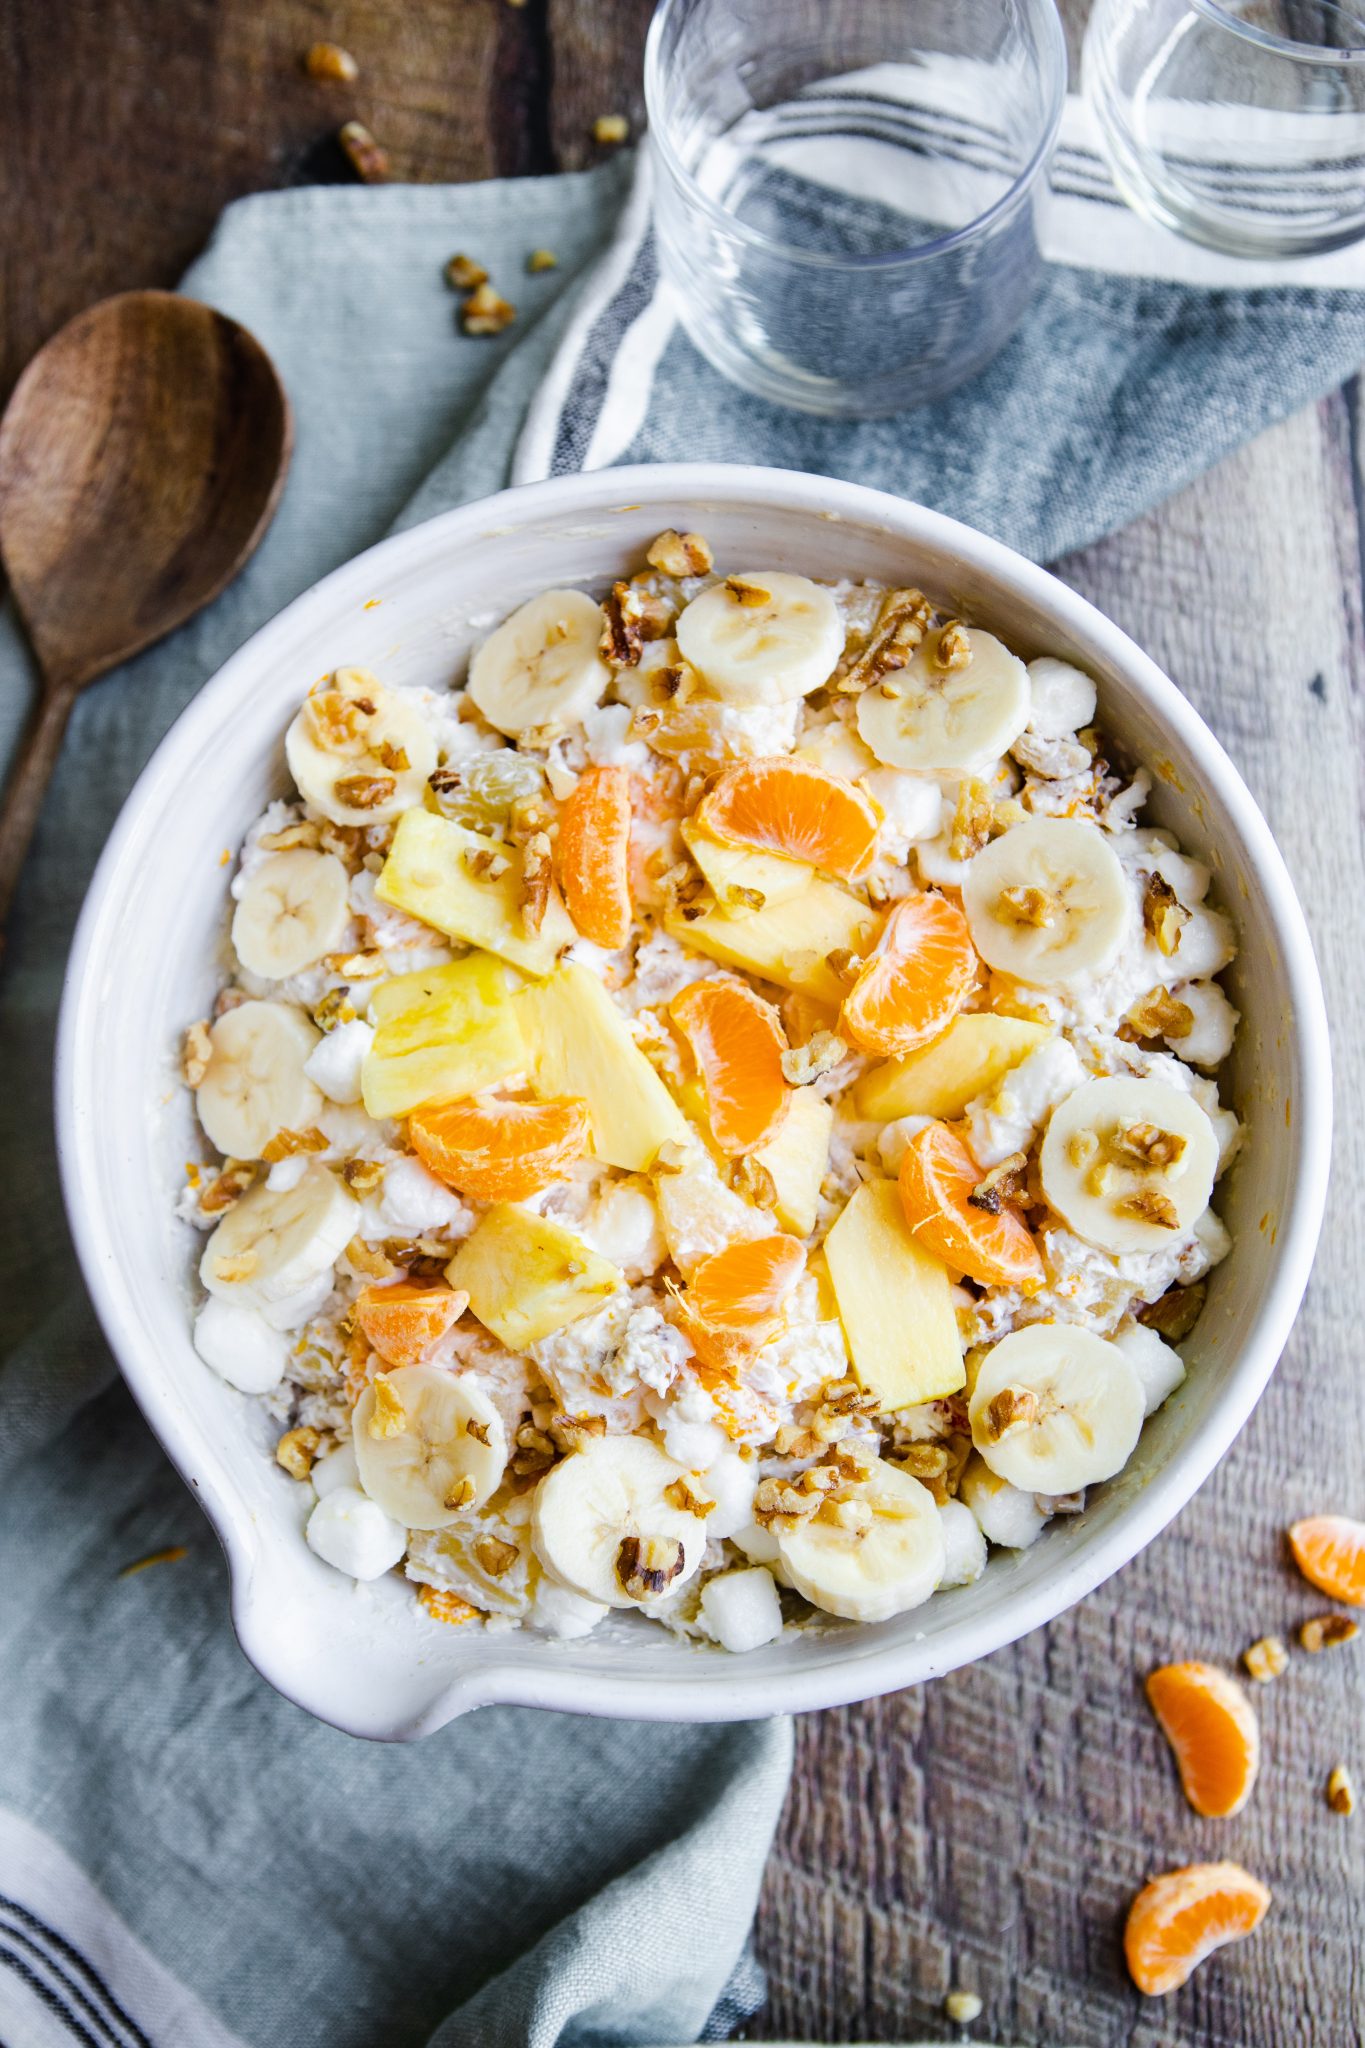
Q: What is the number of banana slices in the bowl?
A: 13